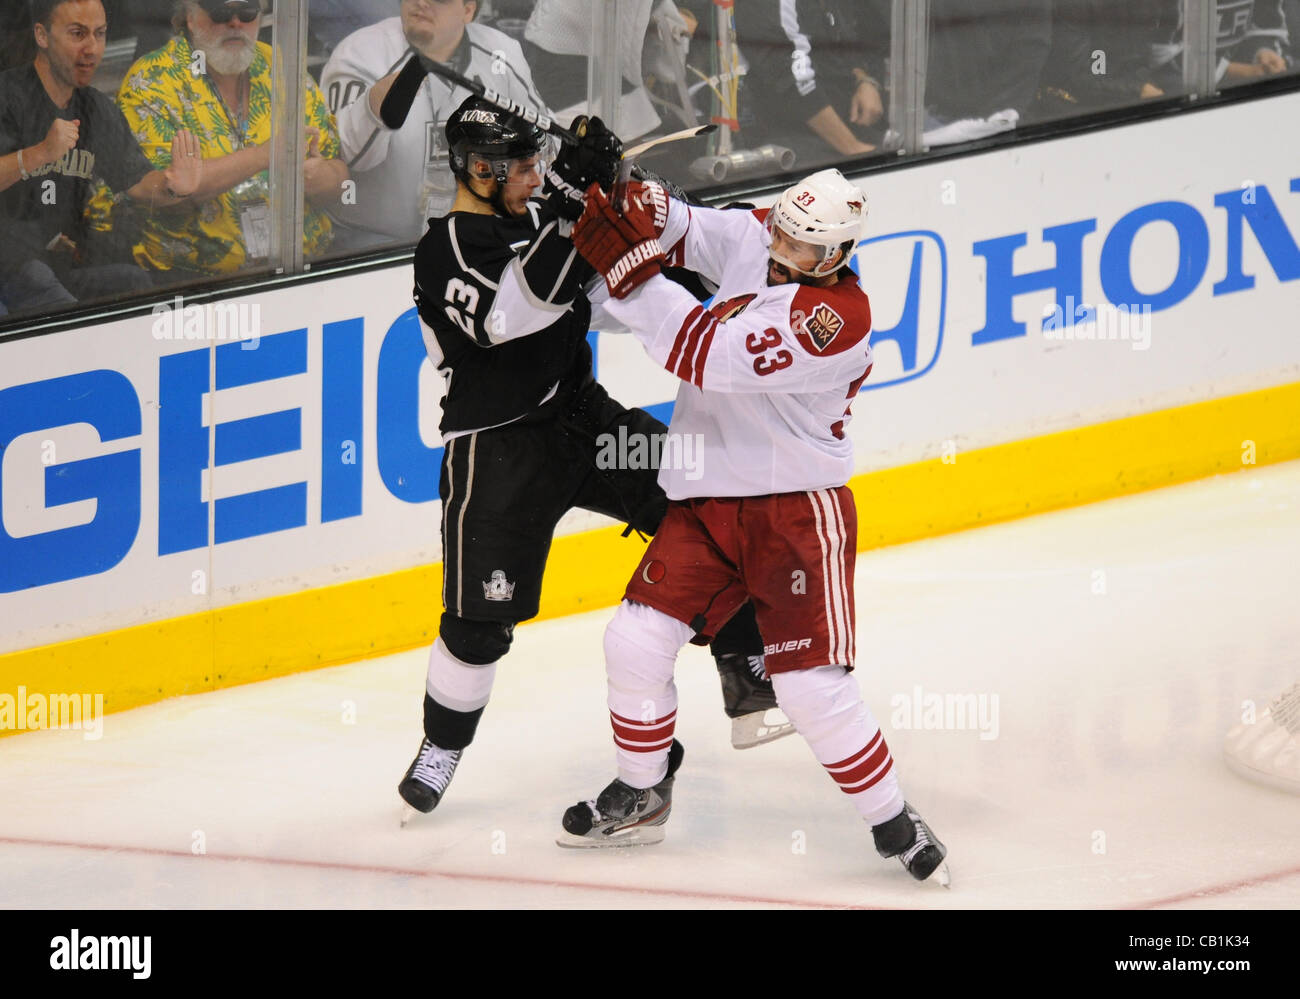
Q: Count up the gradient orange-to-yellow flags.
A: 0